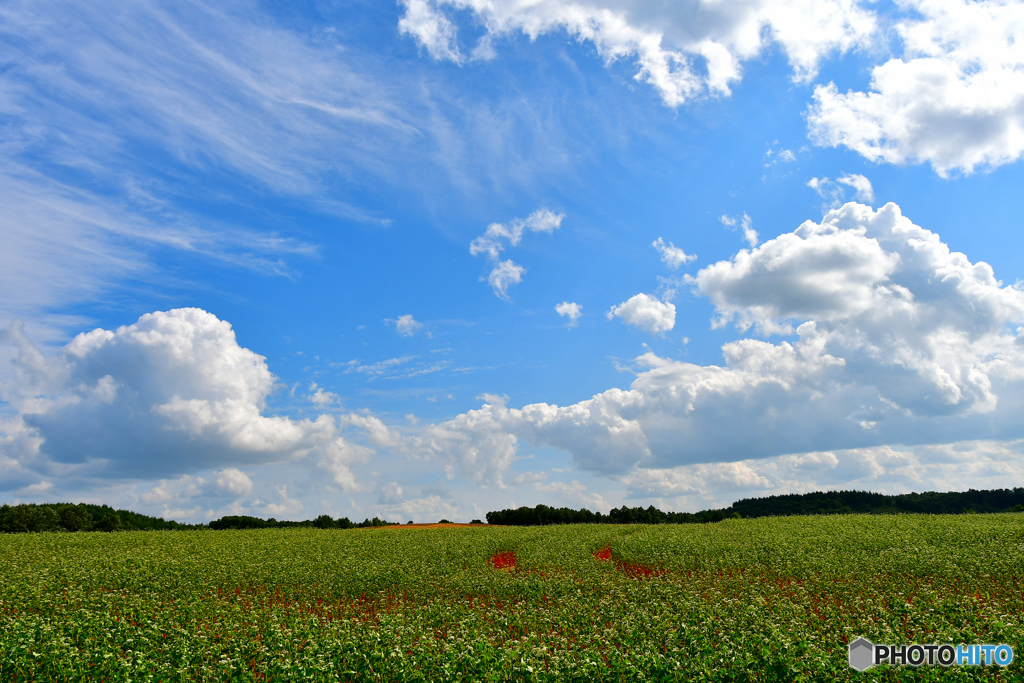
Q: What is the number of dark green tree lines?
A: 2